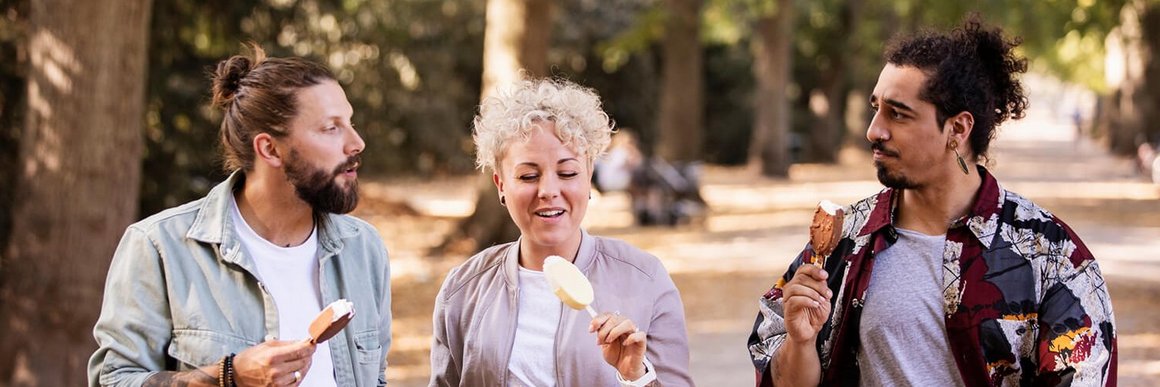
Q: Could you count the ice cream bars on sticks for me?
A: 3